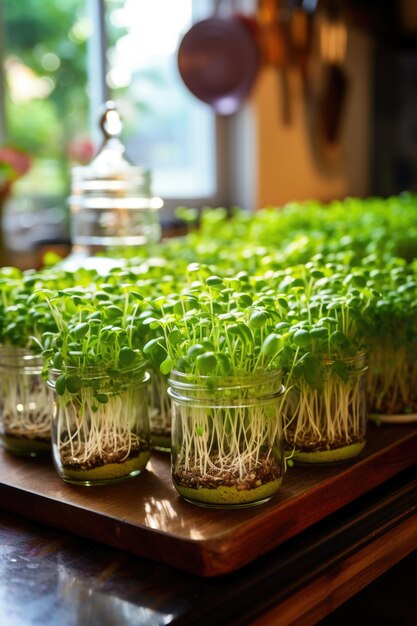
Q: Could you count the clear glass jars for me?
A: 6